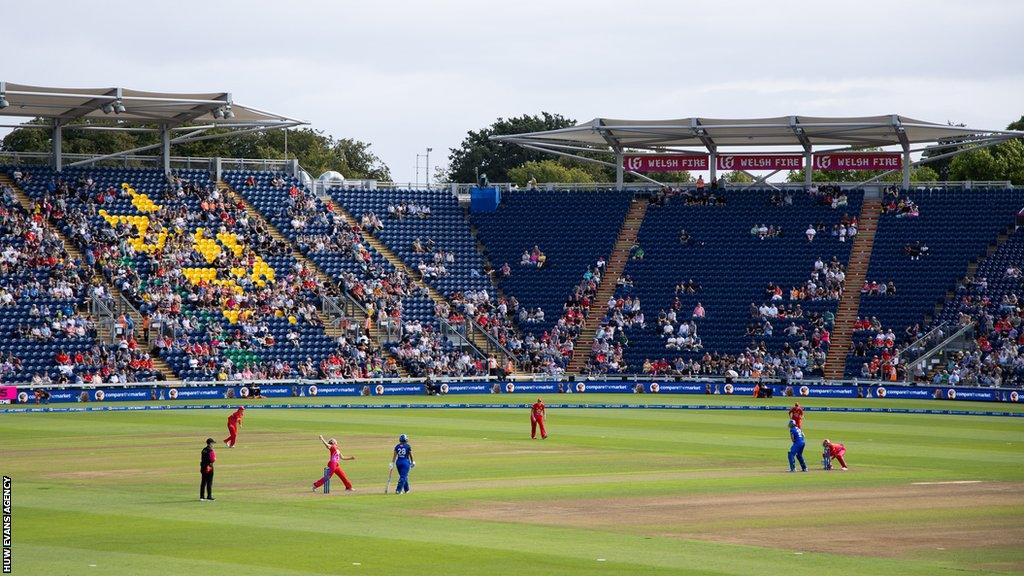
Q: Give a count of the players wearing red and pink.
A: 5